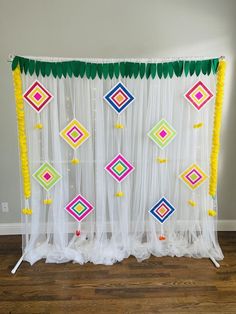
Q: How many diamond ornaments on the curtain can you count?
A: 10